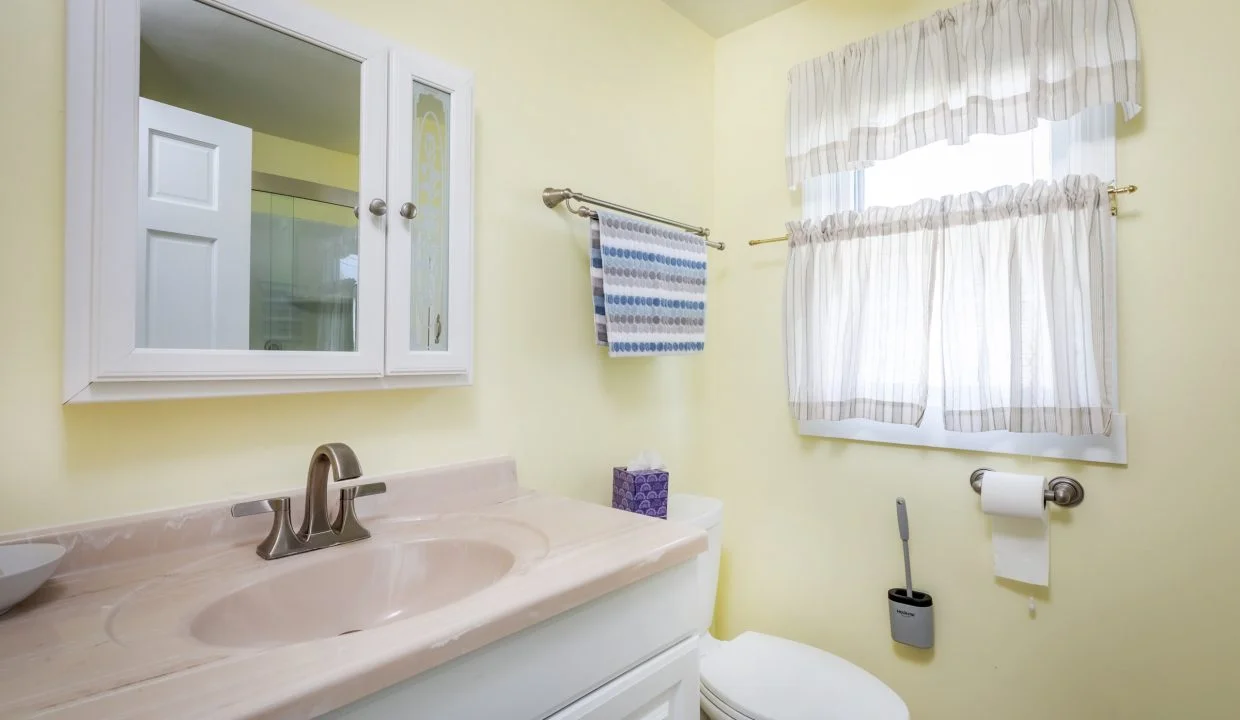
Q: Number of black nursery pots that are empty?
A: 0